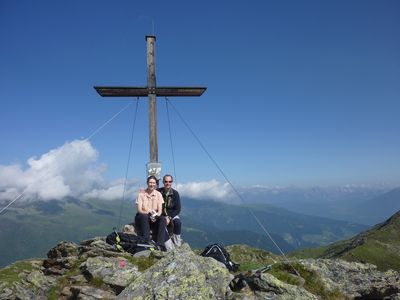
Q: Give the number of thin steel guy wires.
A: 4